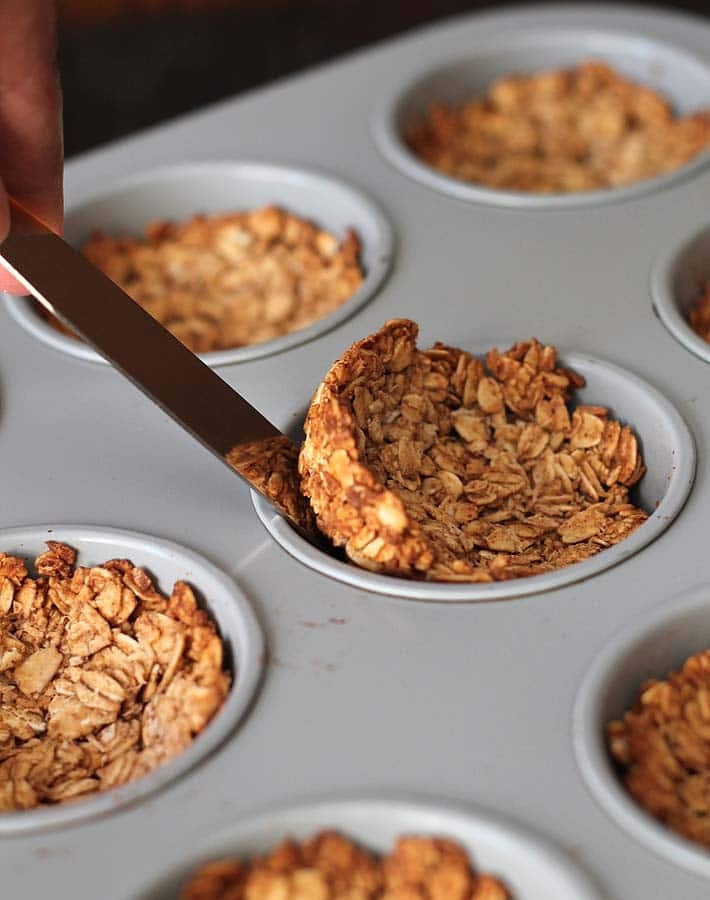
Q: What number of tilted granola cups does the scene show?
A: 1